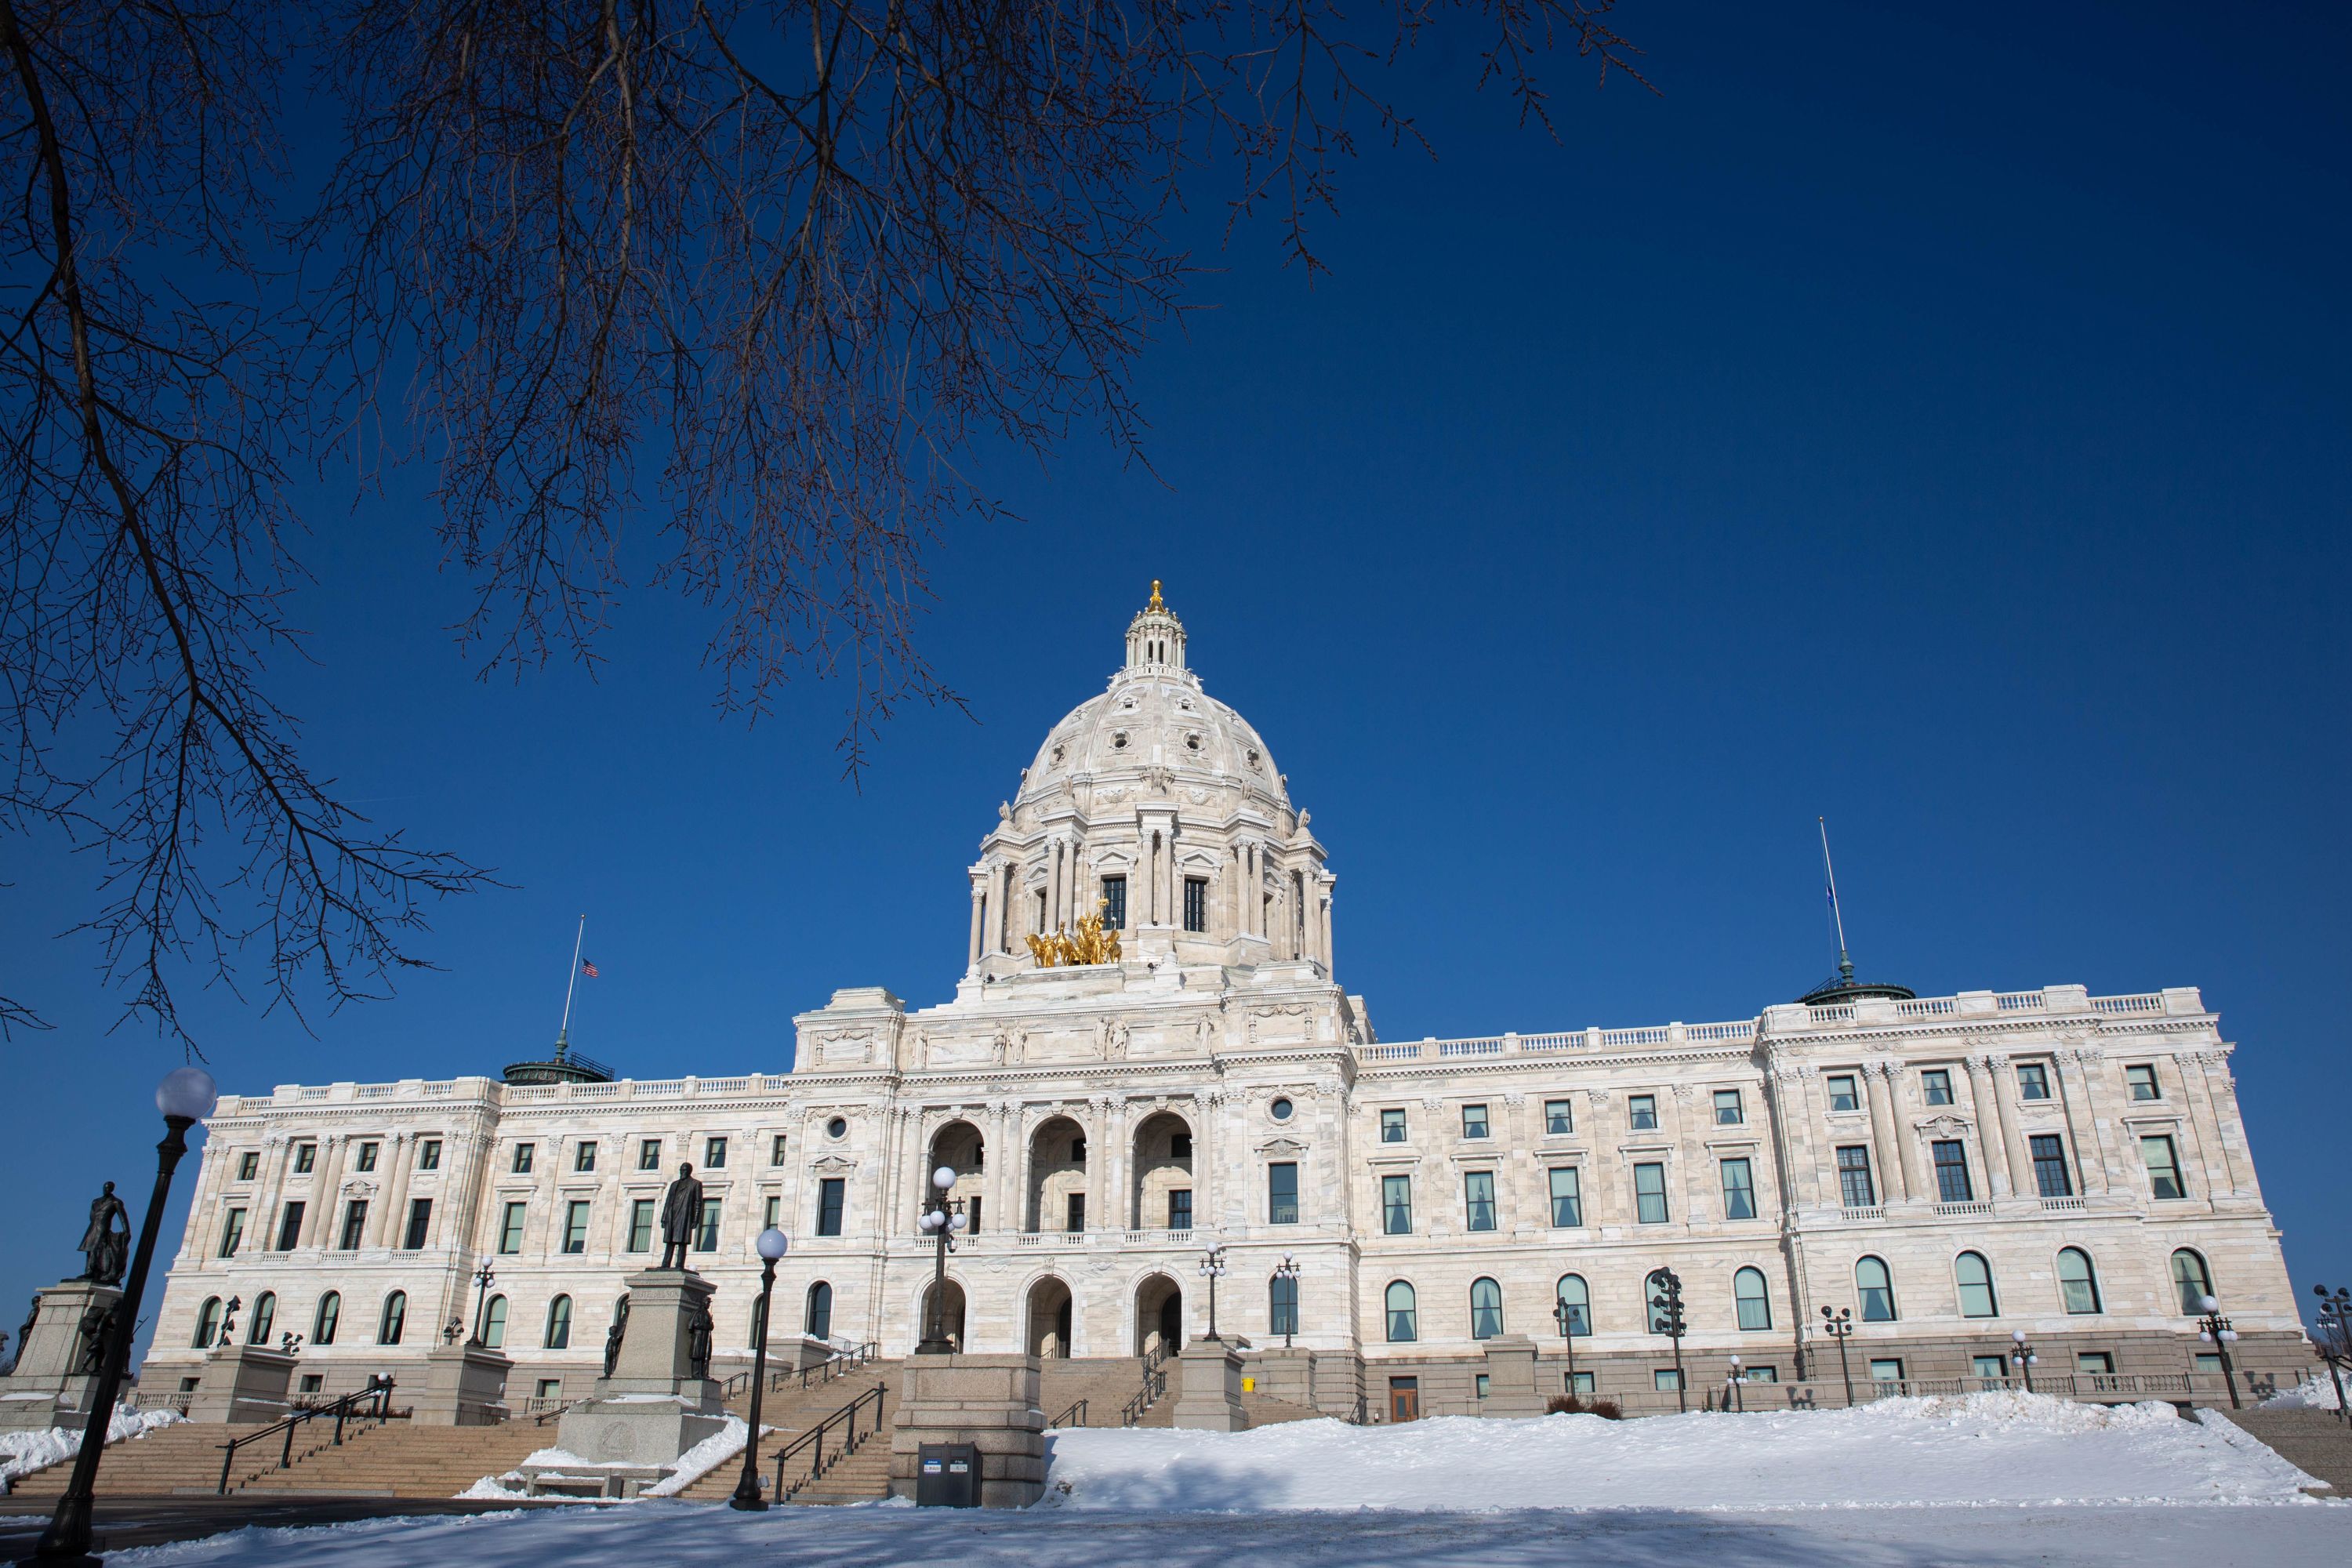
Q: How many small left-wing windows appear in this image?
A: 9